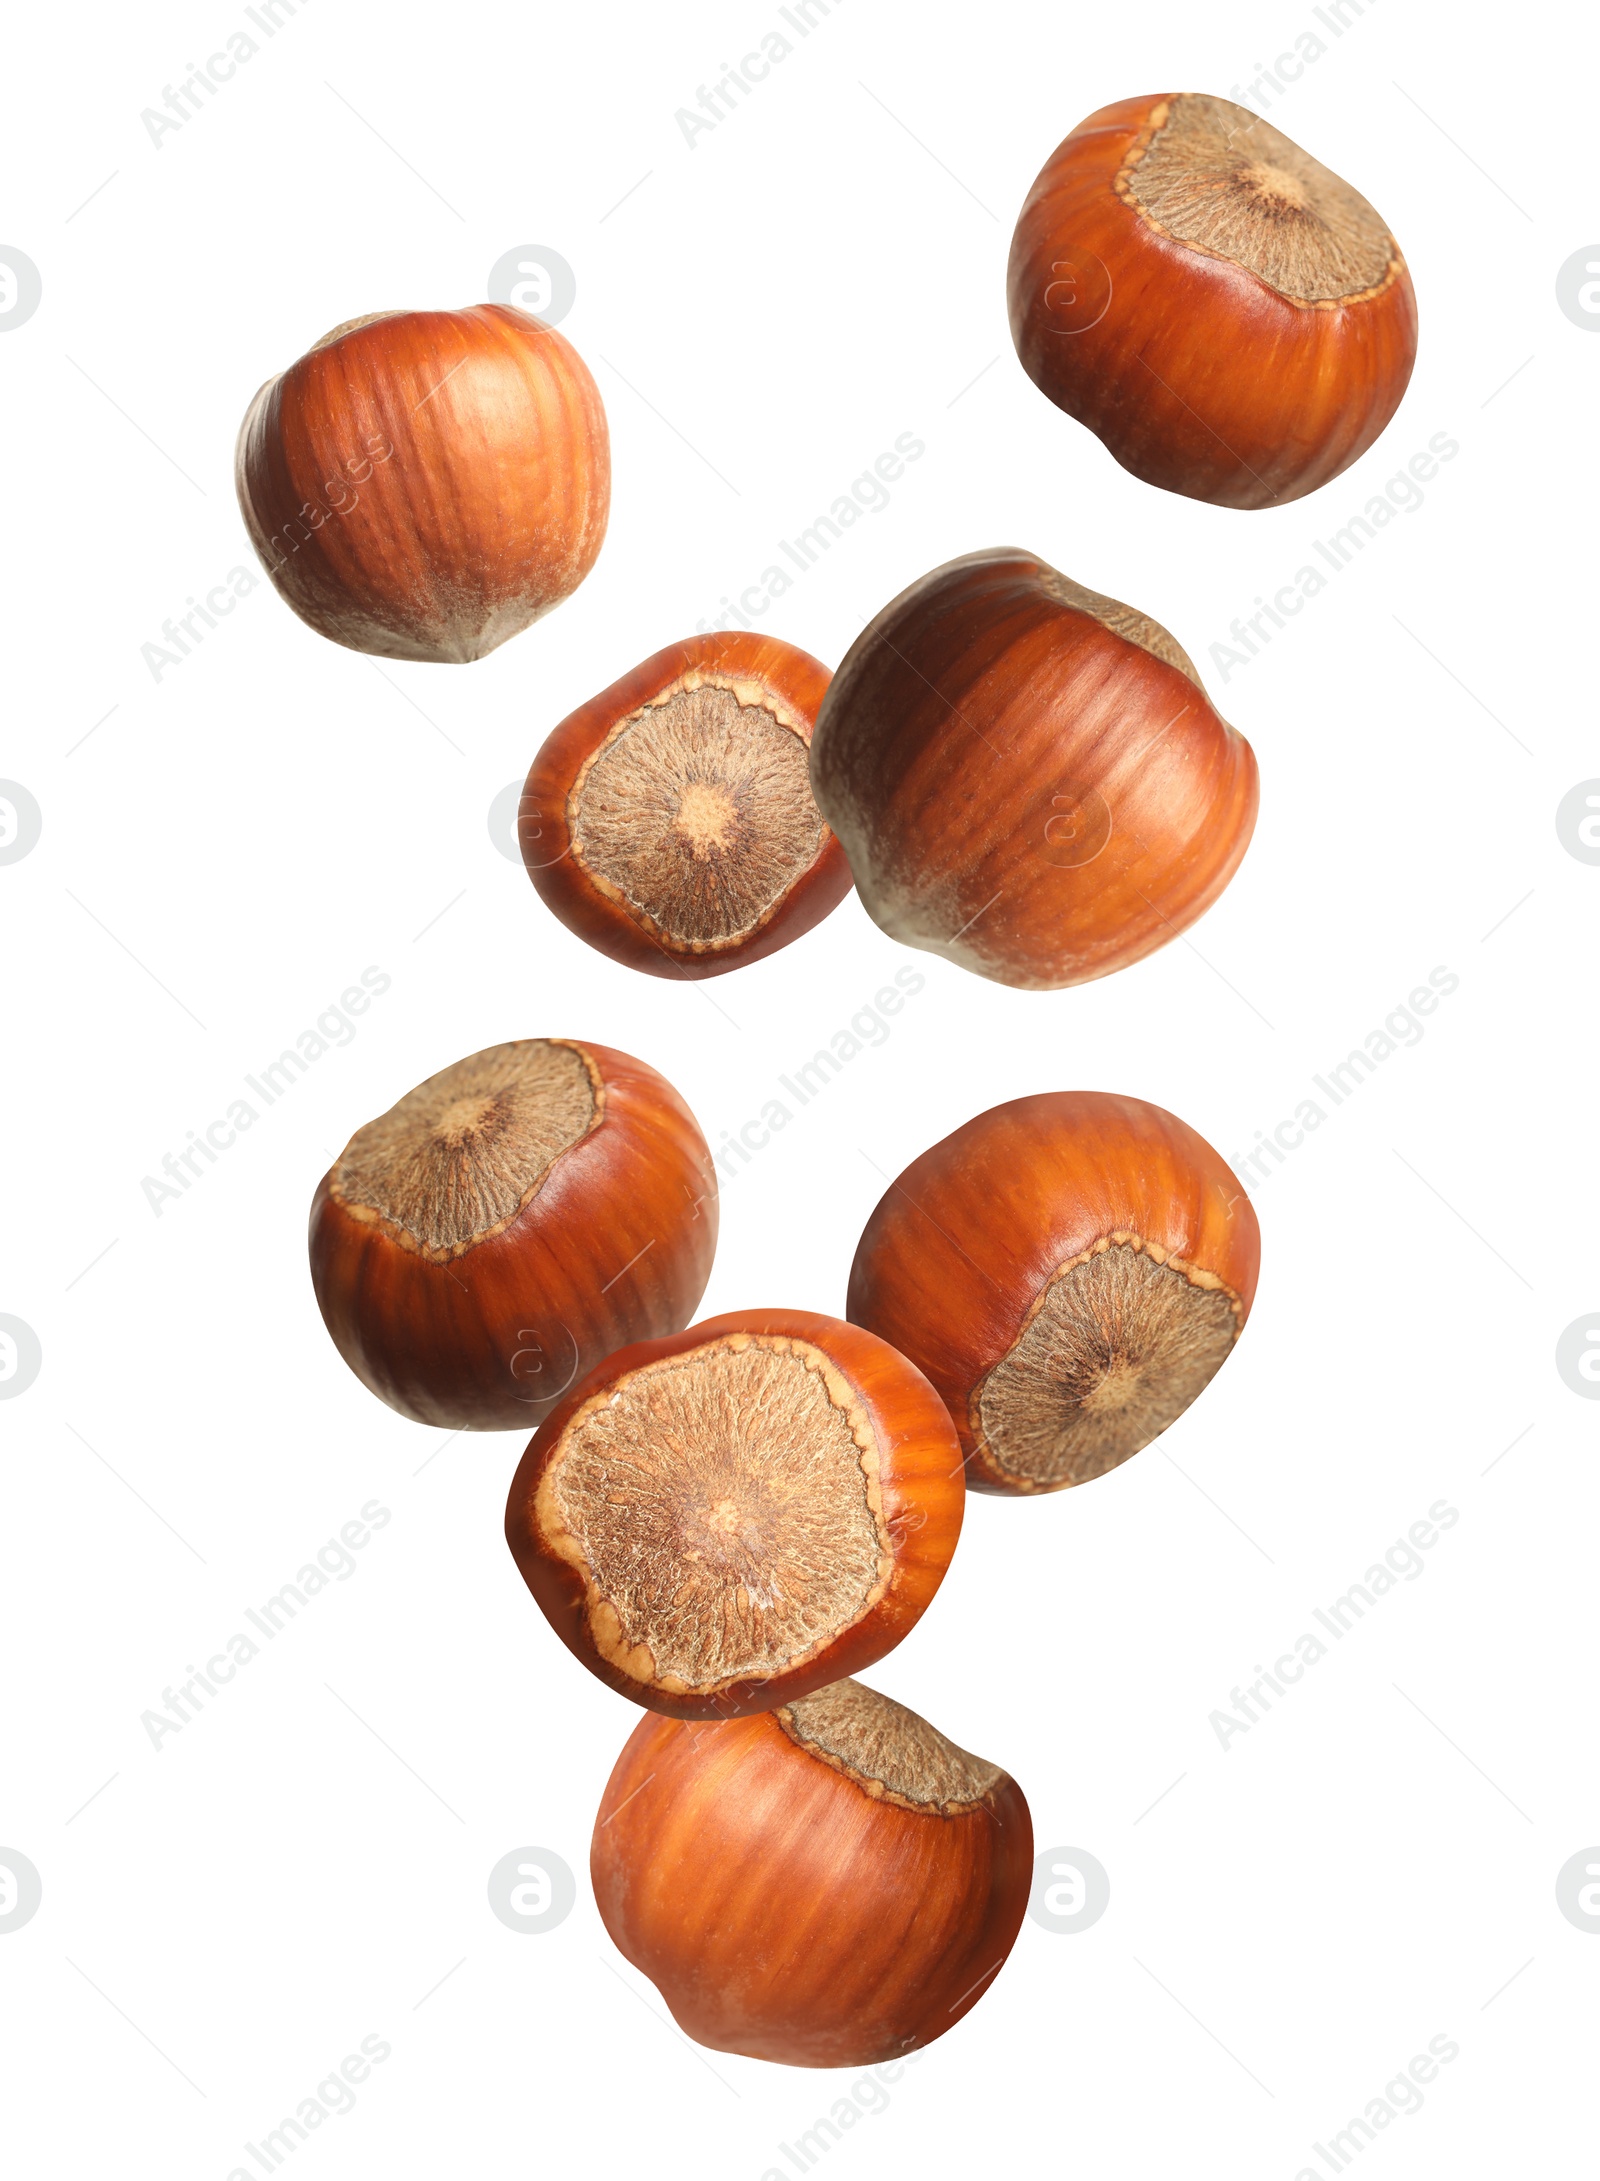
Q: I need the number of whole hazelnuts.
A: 8